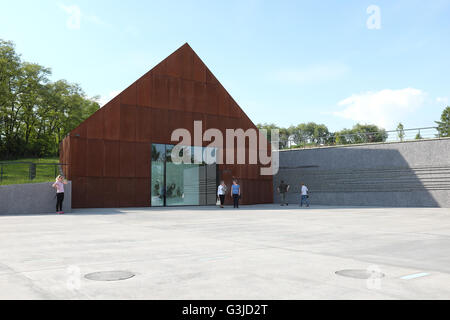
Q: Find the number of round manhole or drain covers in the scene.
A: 2